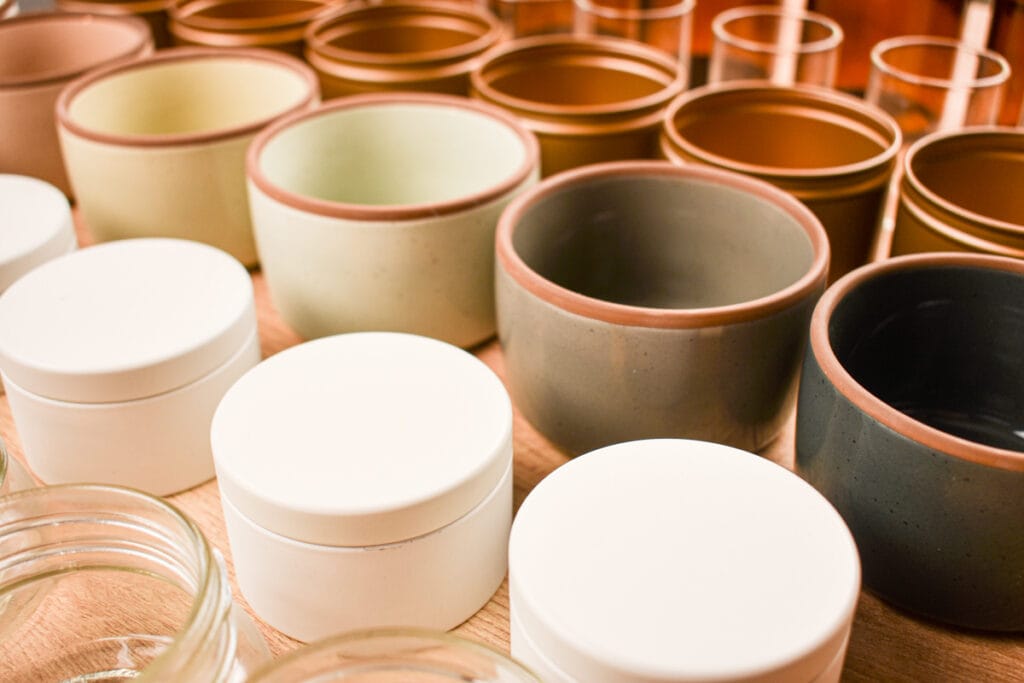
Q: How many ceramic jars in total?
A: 5